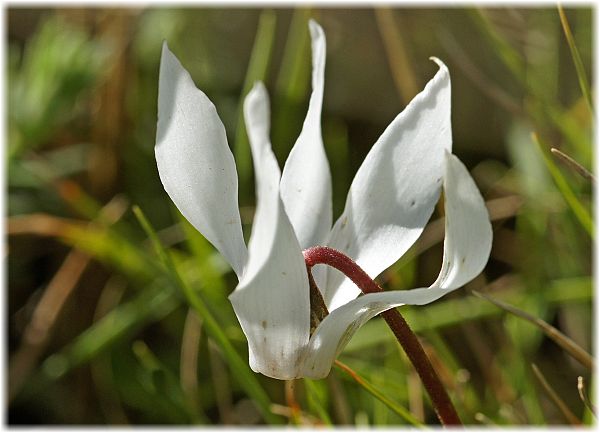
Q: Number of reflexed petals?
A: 5